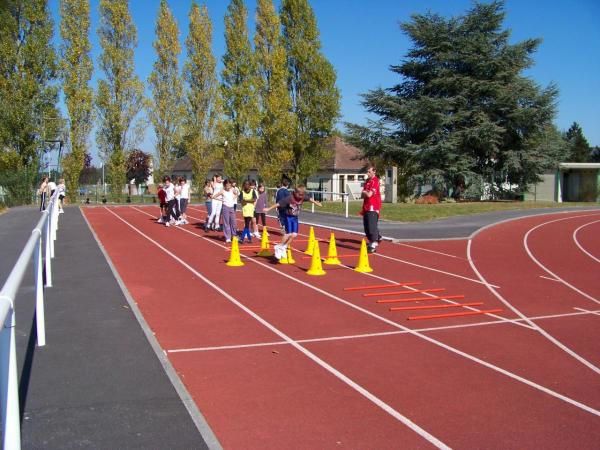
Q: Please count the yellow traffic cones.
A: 7